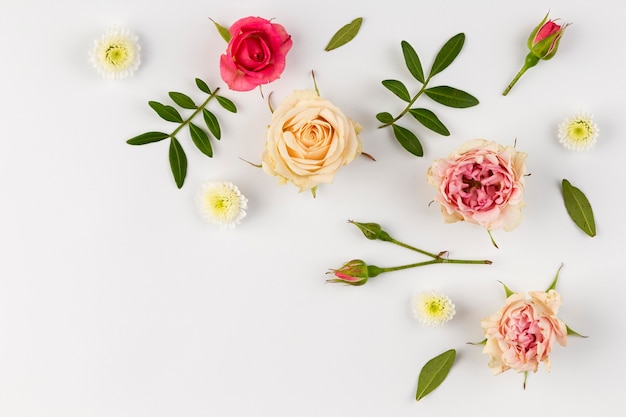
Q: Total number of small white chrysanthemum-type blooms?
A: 4